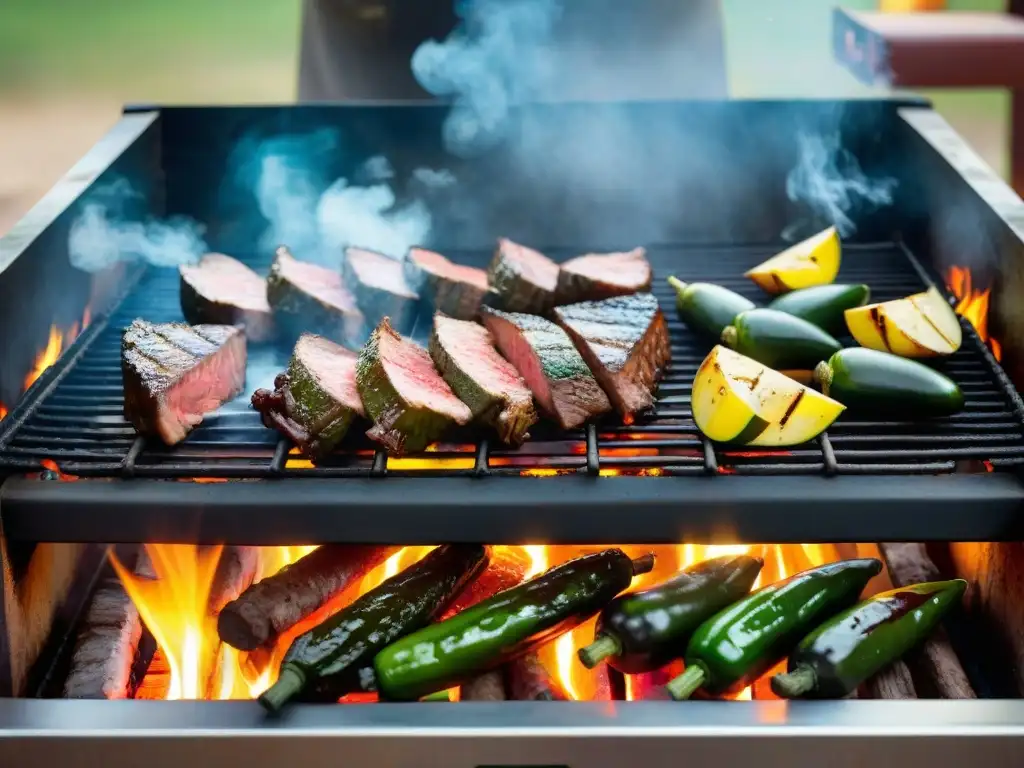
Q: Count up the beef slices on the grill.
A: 12